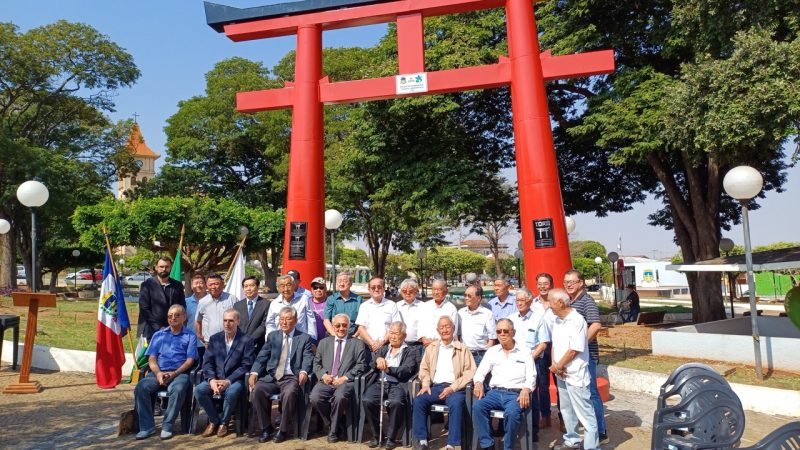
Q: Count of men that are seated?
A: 7